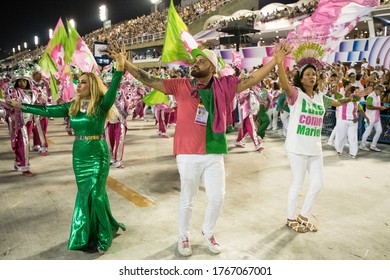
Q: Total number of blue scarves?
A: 0